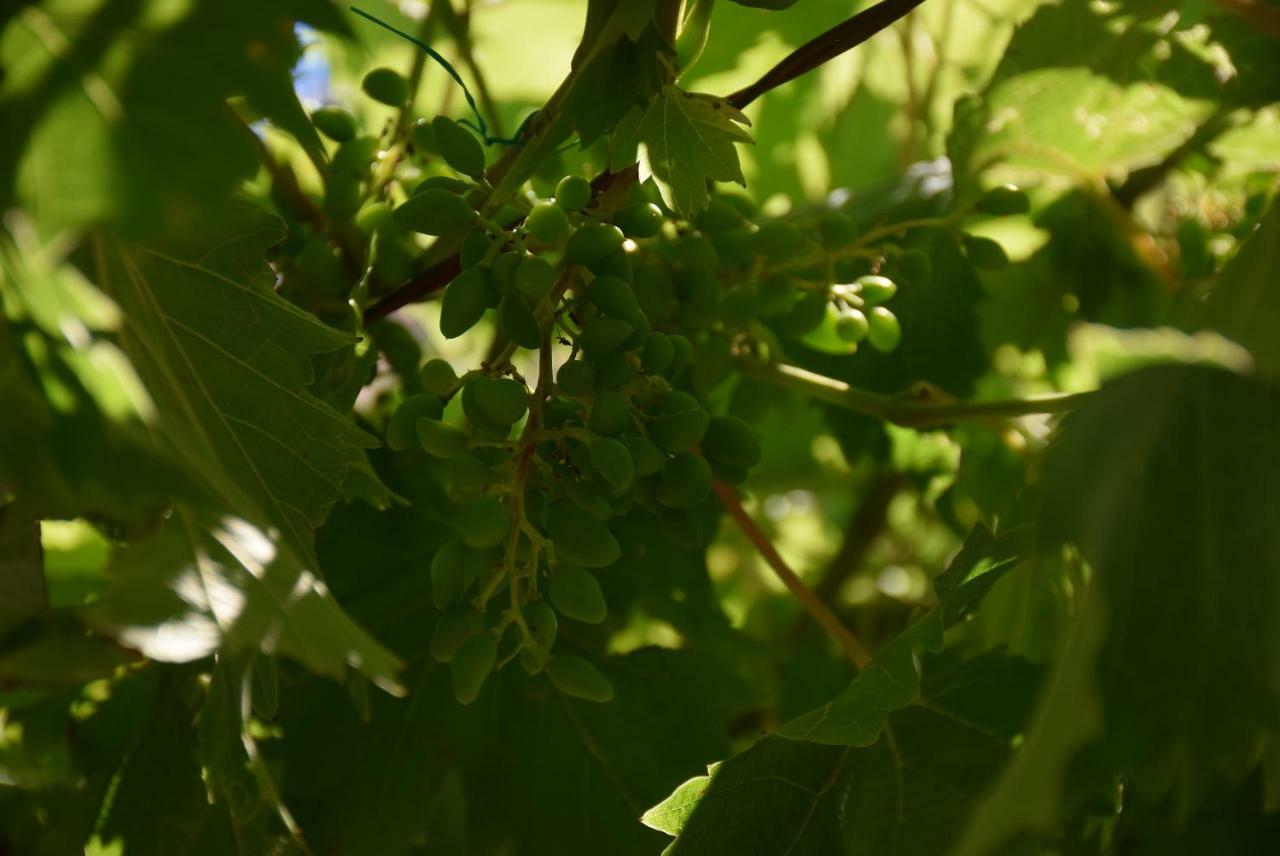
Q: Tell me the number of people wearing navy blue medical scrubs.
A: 0